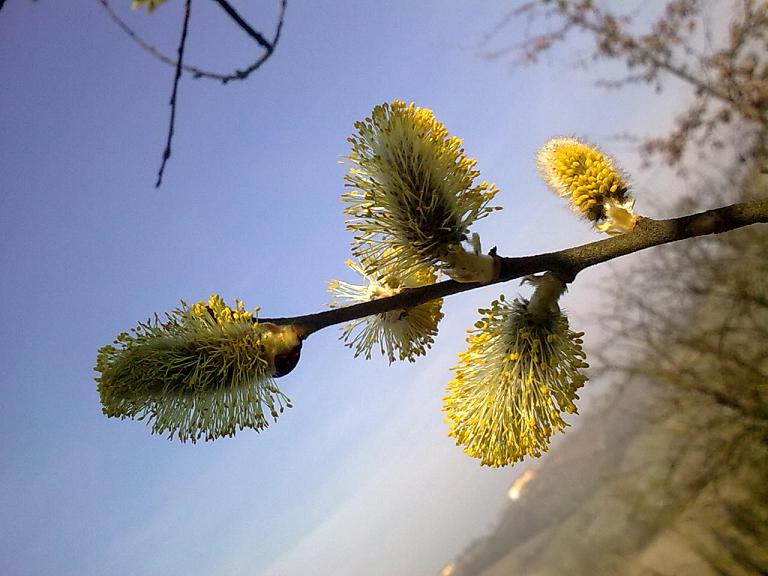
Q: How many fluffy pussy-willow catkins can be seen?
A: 5